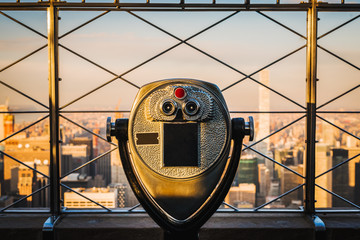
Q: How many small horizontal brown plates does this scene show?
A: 1